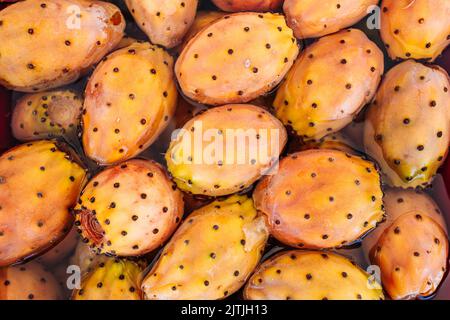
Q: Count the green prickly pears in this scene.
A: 0